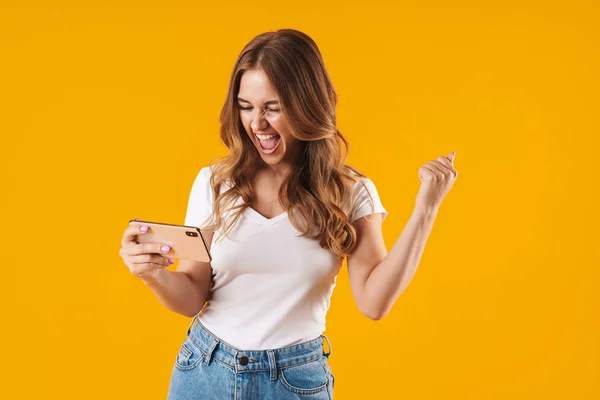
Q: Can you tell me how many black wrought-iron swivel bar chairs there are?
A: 0